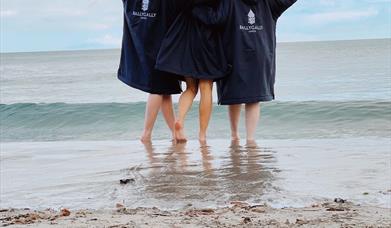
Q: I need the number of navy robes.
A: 3